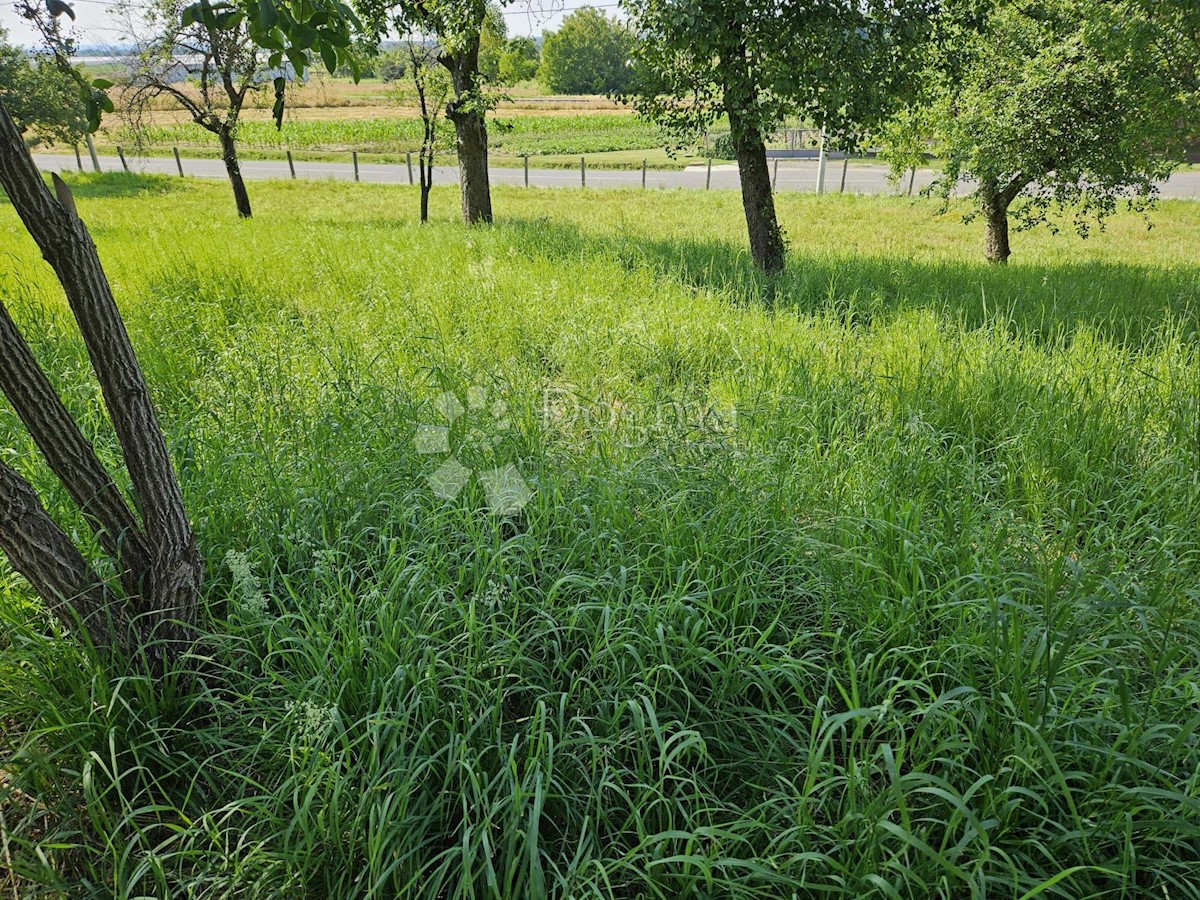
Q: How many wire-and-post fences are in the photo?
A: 1